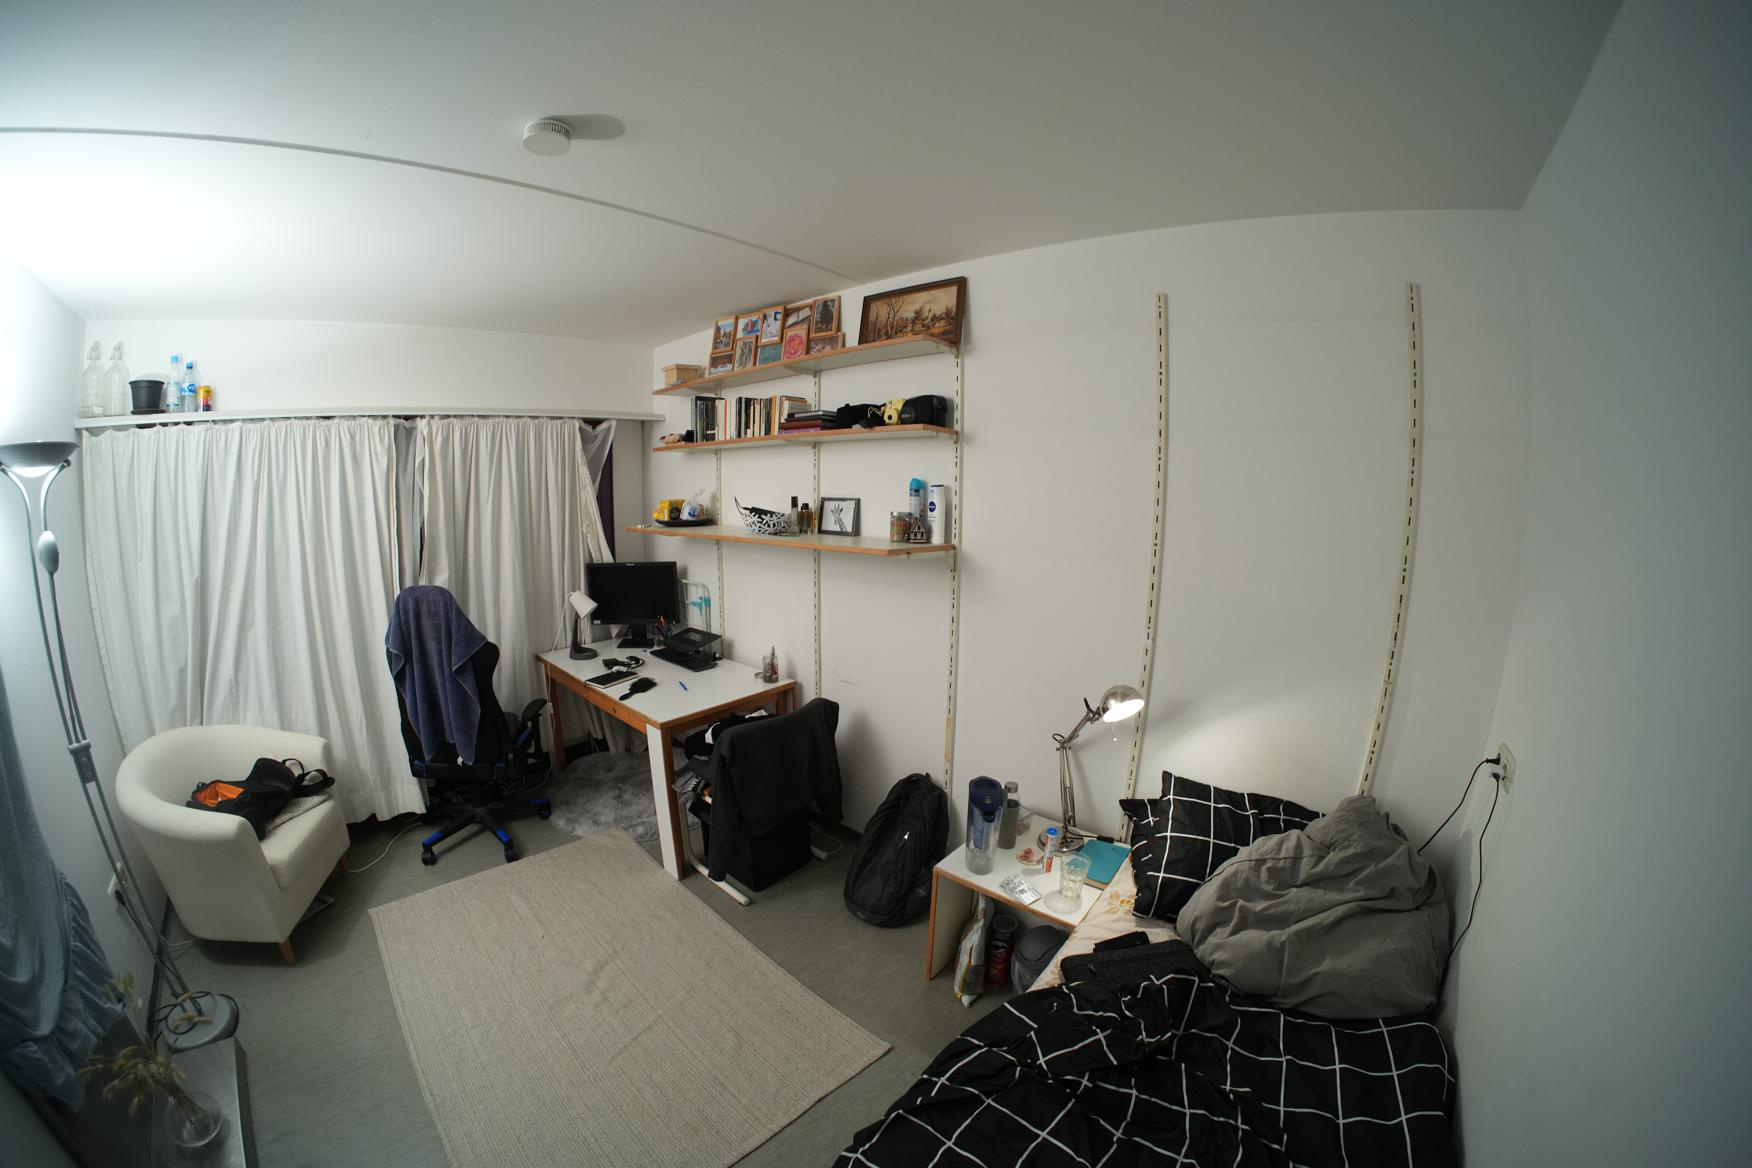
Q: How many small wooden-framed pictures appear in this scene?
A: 10